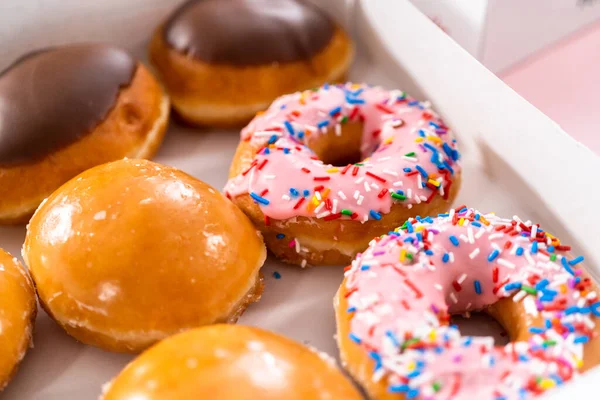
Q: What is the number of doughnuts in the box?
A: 7